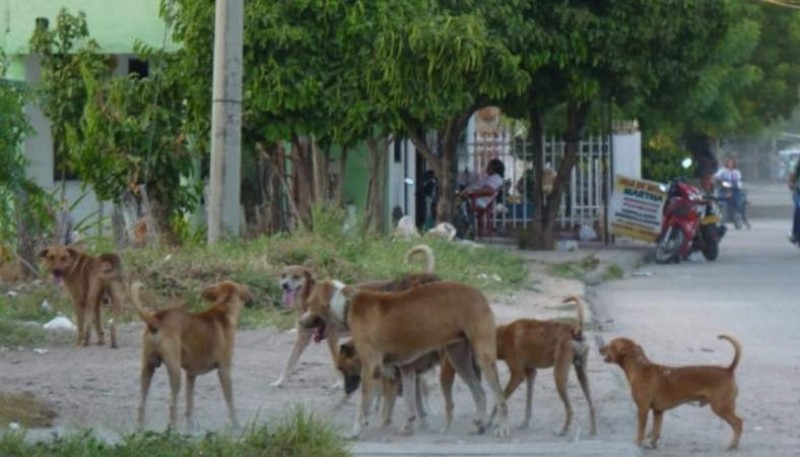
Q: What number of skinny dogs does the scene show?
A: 7